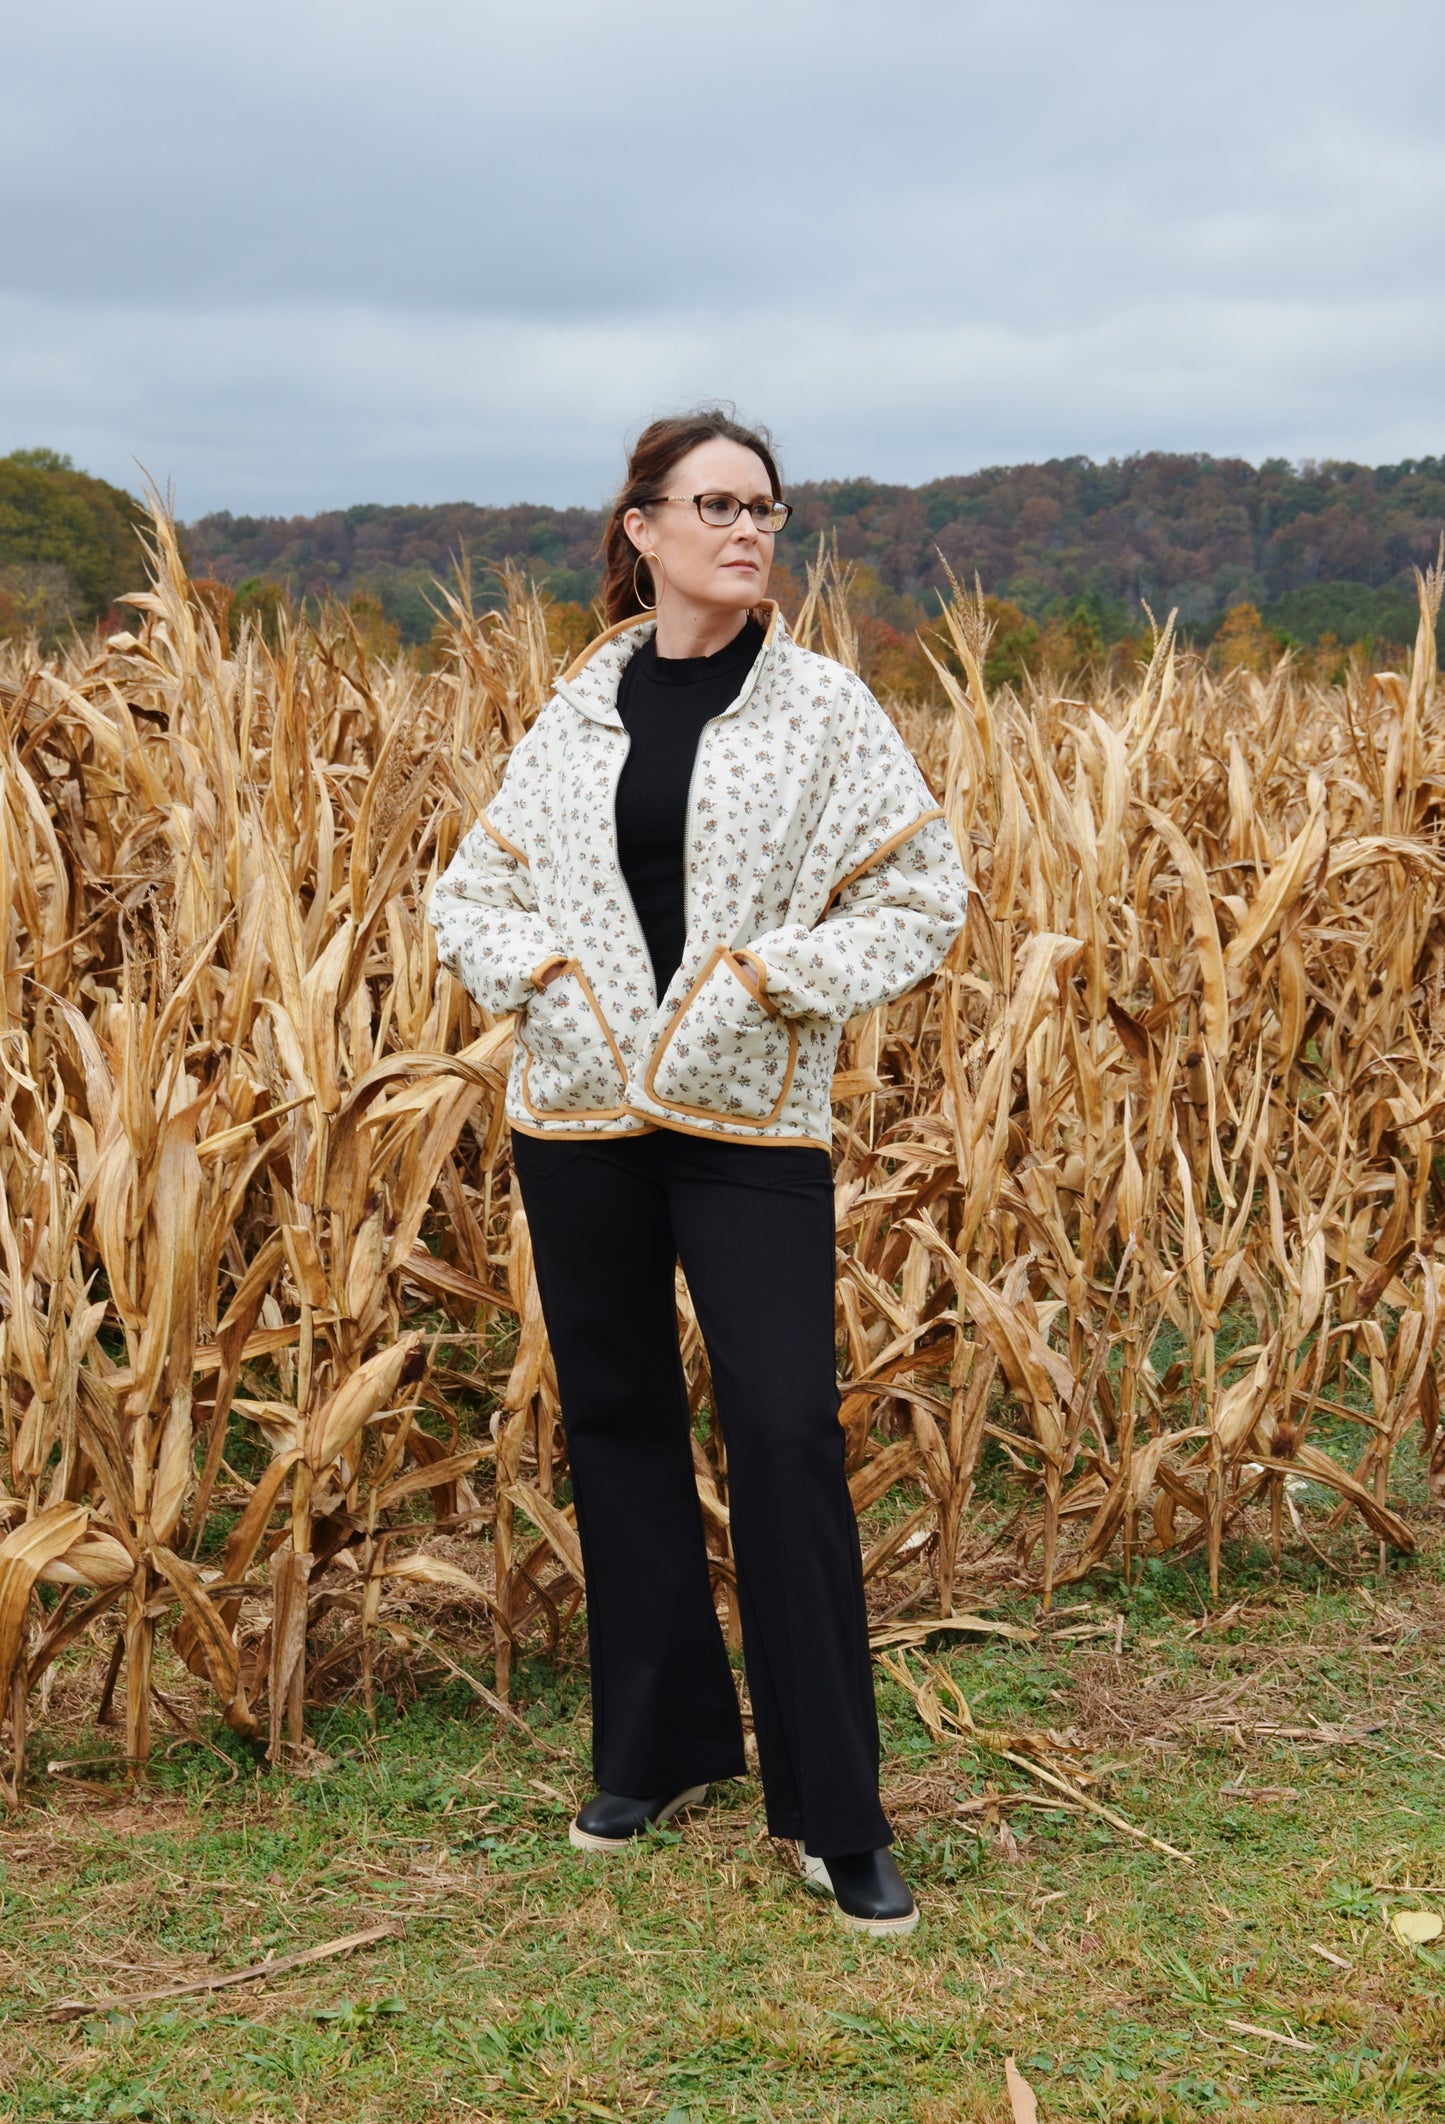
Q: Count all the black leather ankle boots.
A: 2